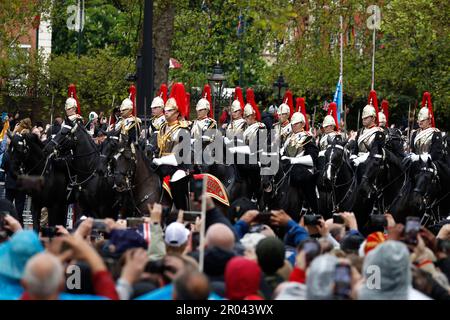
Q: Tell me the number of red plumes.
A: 13